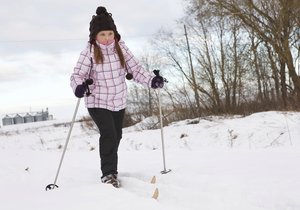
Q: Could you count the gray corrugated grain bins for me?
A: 4